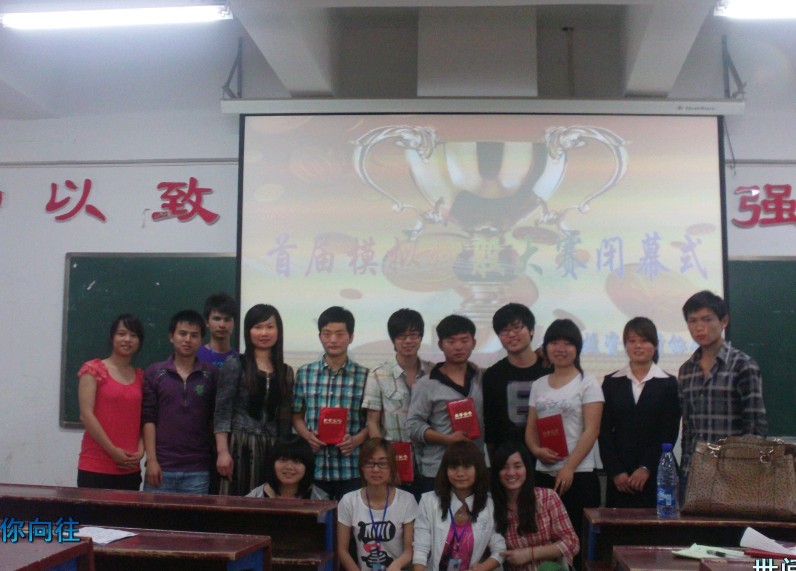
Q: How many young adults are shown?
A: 15